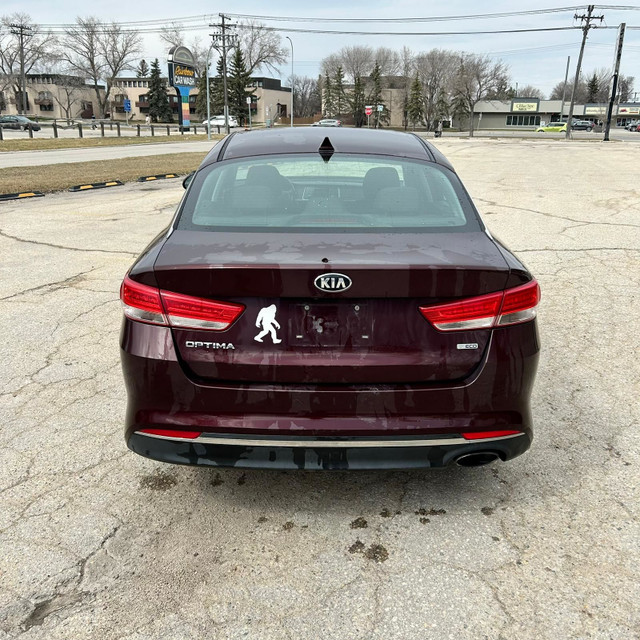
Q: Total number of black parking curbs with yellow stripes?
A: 3